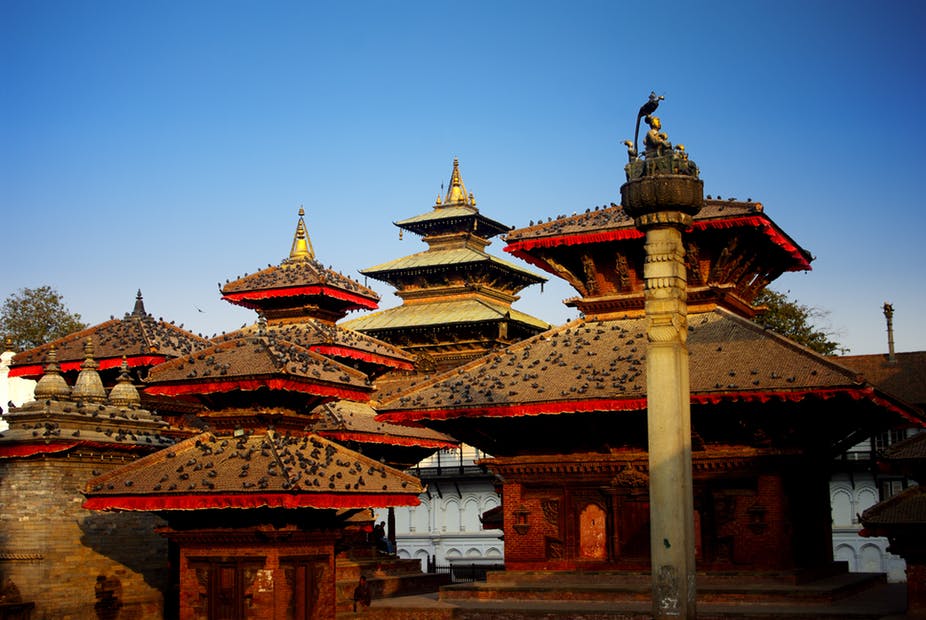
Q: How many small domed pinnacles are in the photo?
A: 3